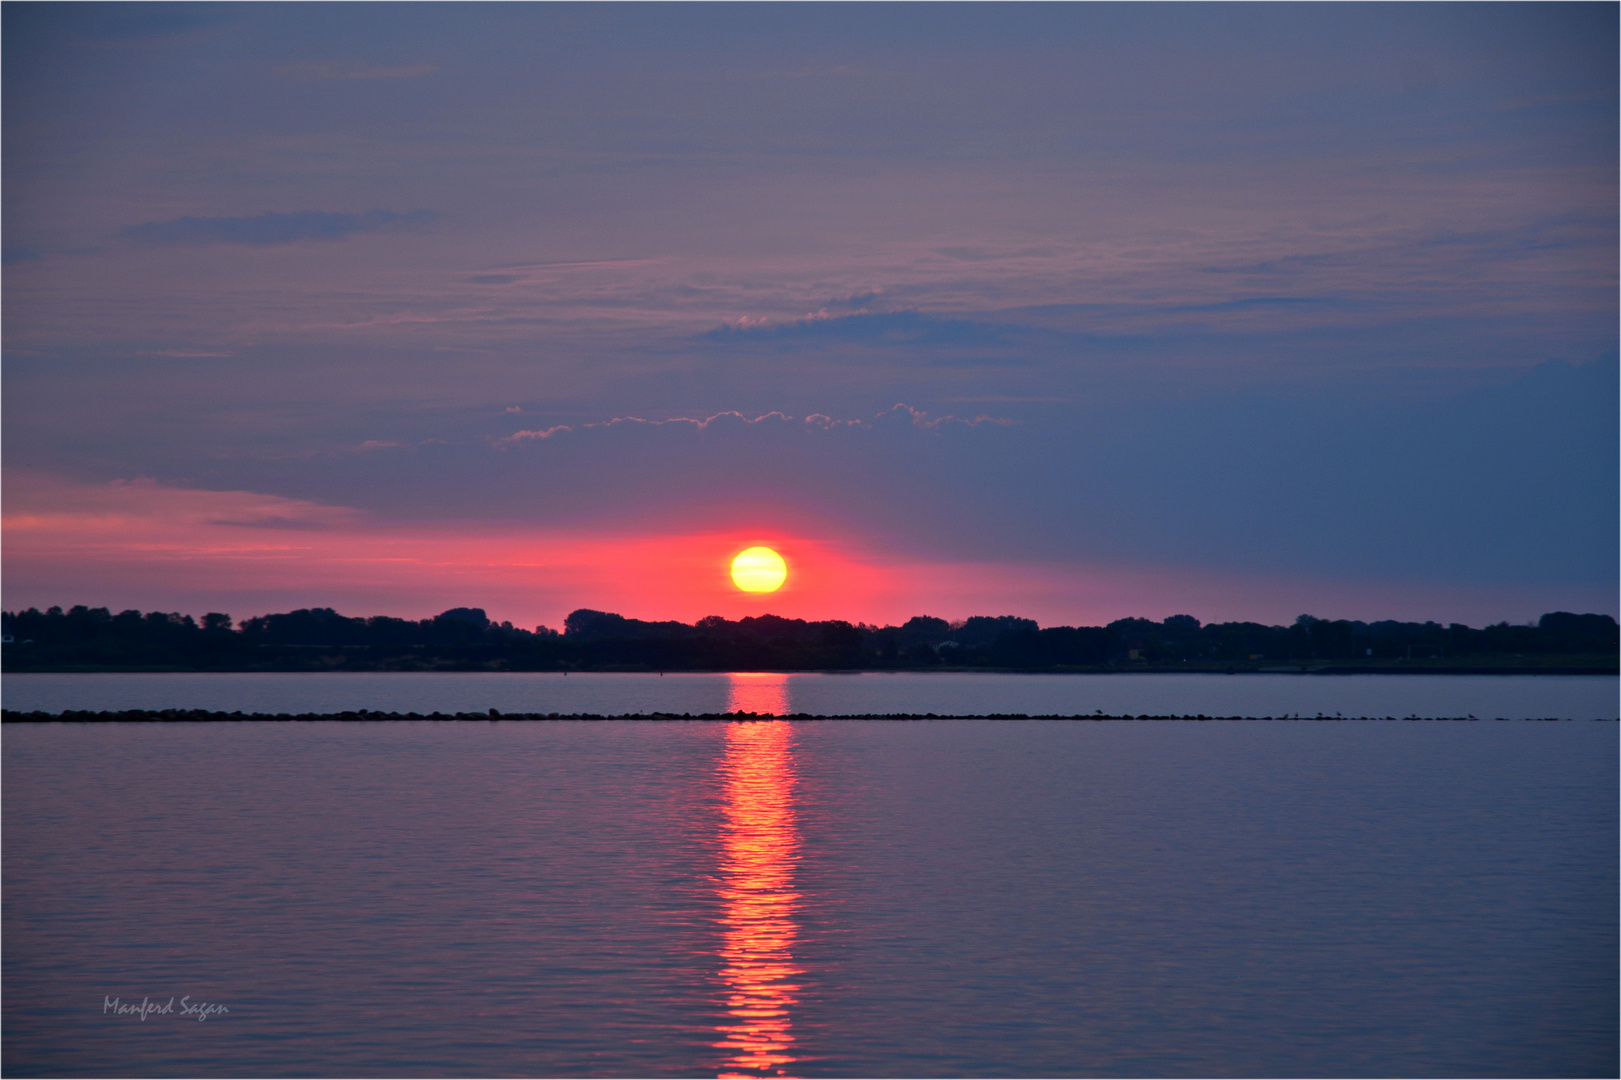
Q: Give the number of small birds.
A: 7